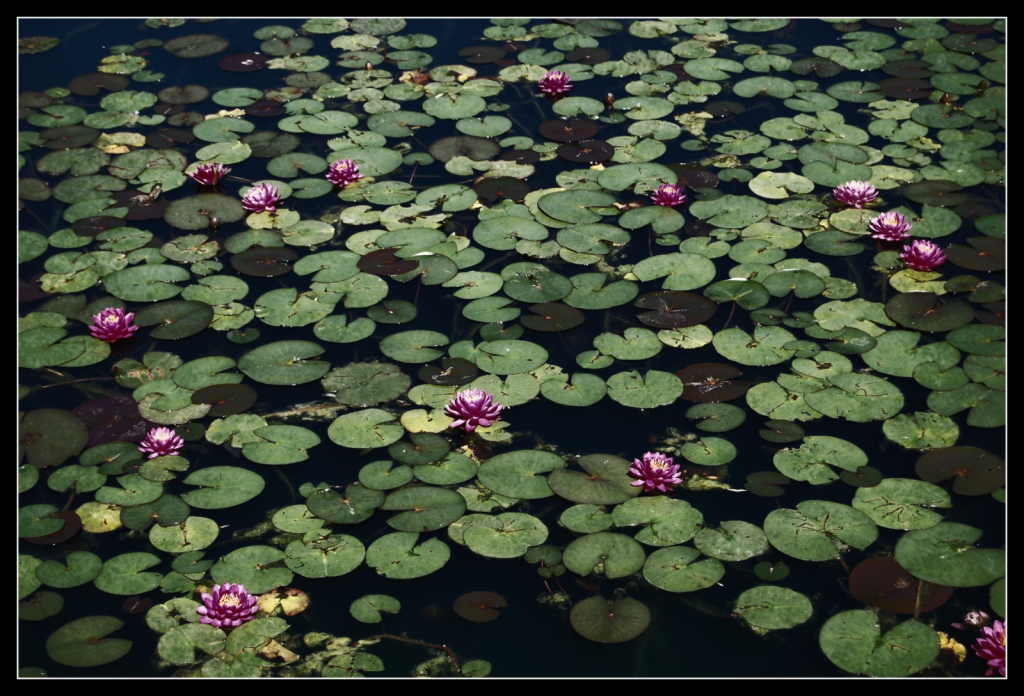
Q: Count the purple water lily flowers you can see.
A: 14